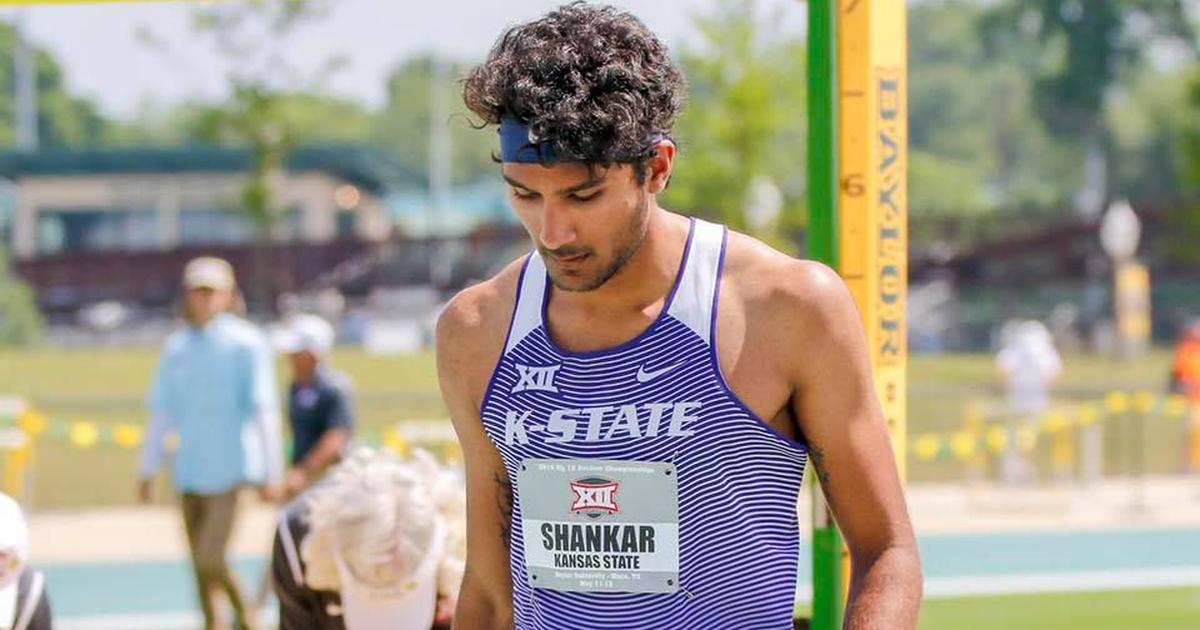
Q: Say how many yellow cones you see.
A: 0